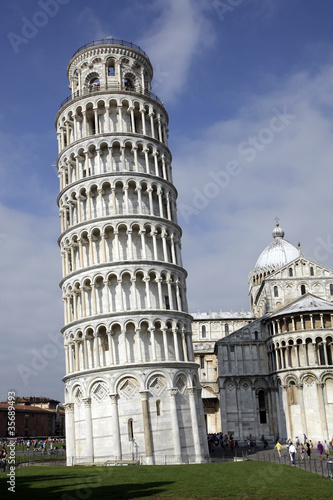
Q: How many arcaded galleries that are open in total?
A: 6